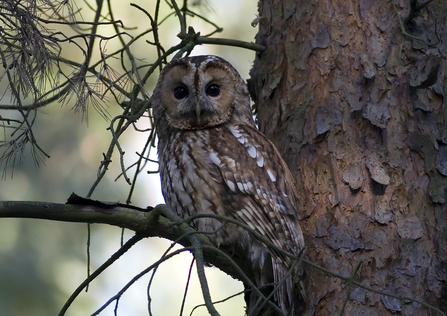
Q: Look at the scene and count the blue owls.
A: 0